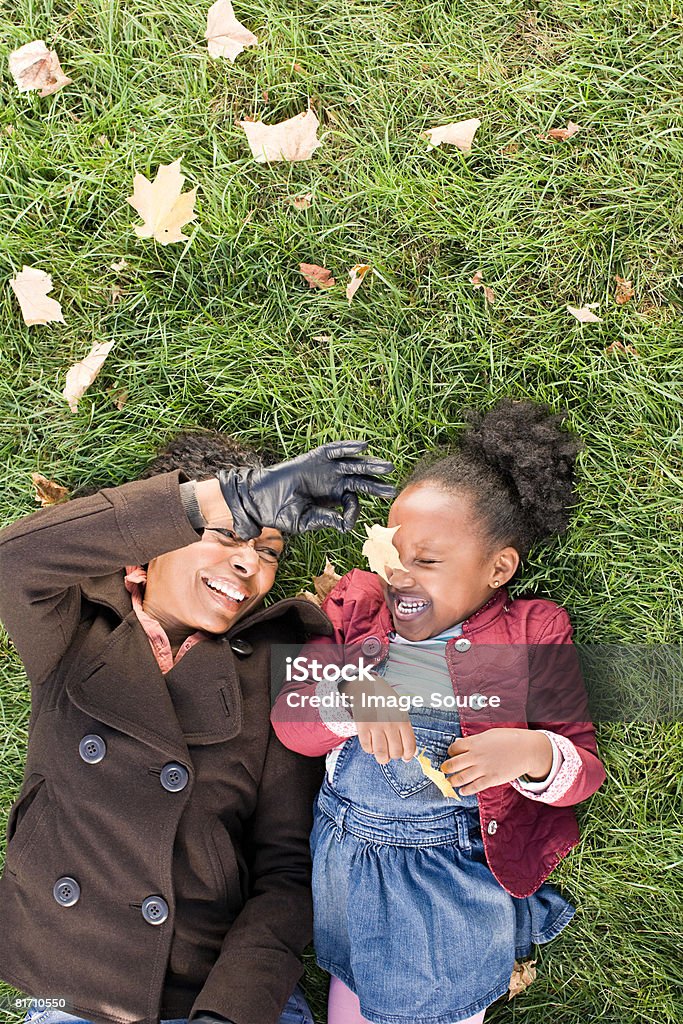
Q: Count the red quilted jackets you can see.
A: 1